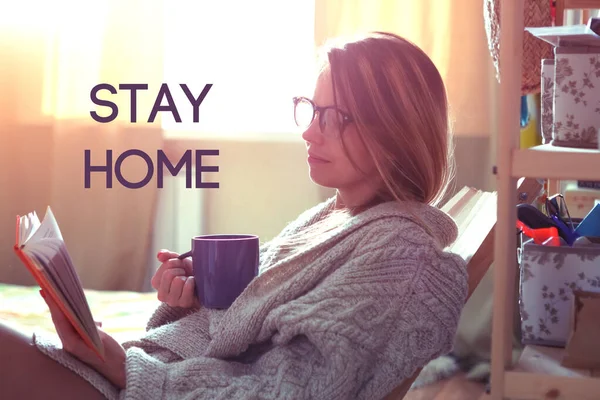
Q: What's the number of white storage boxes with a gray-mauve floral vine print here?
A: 3